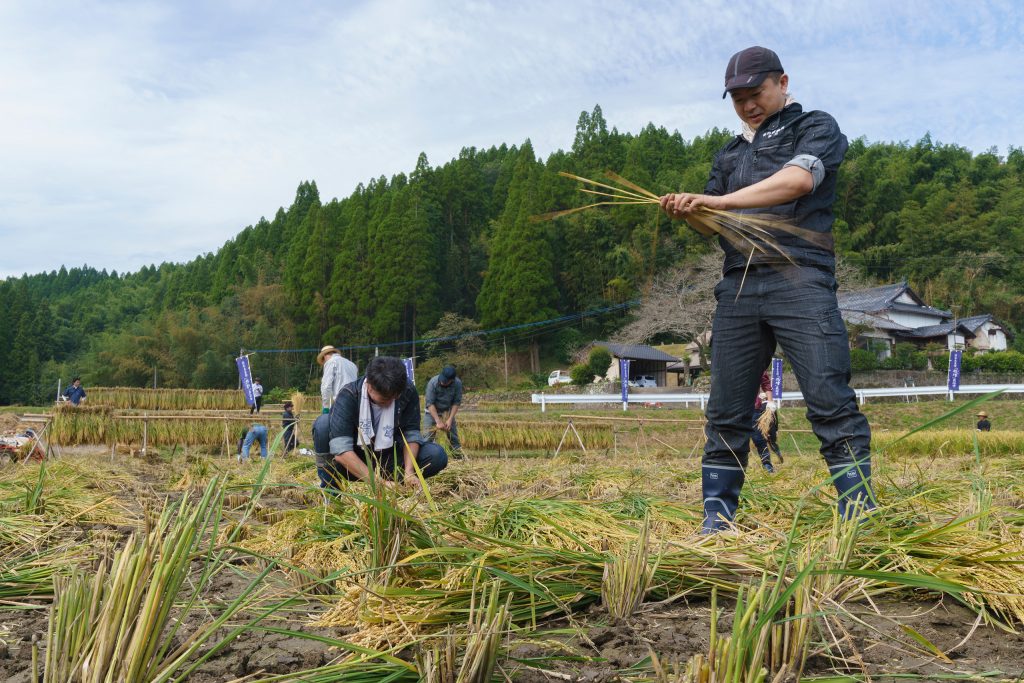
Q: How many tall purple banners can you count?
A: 5